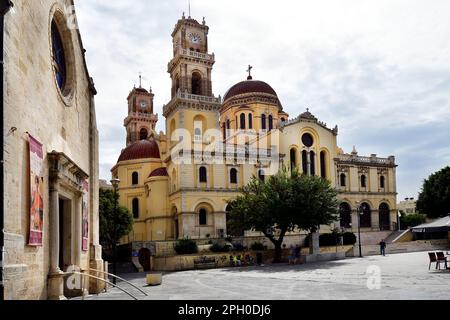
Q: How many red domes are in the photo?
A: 3